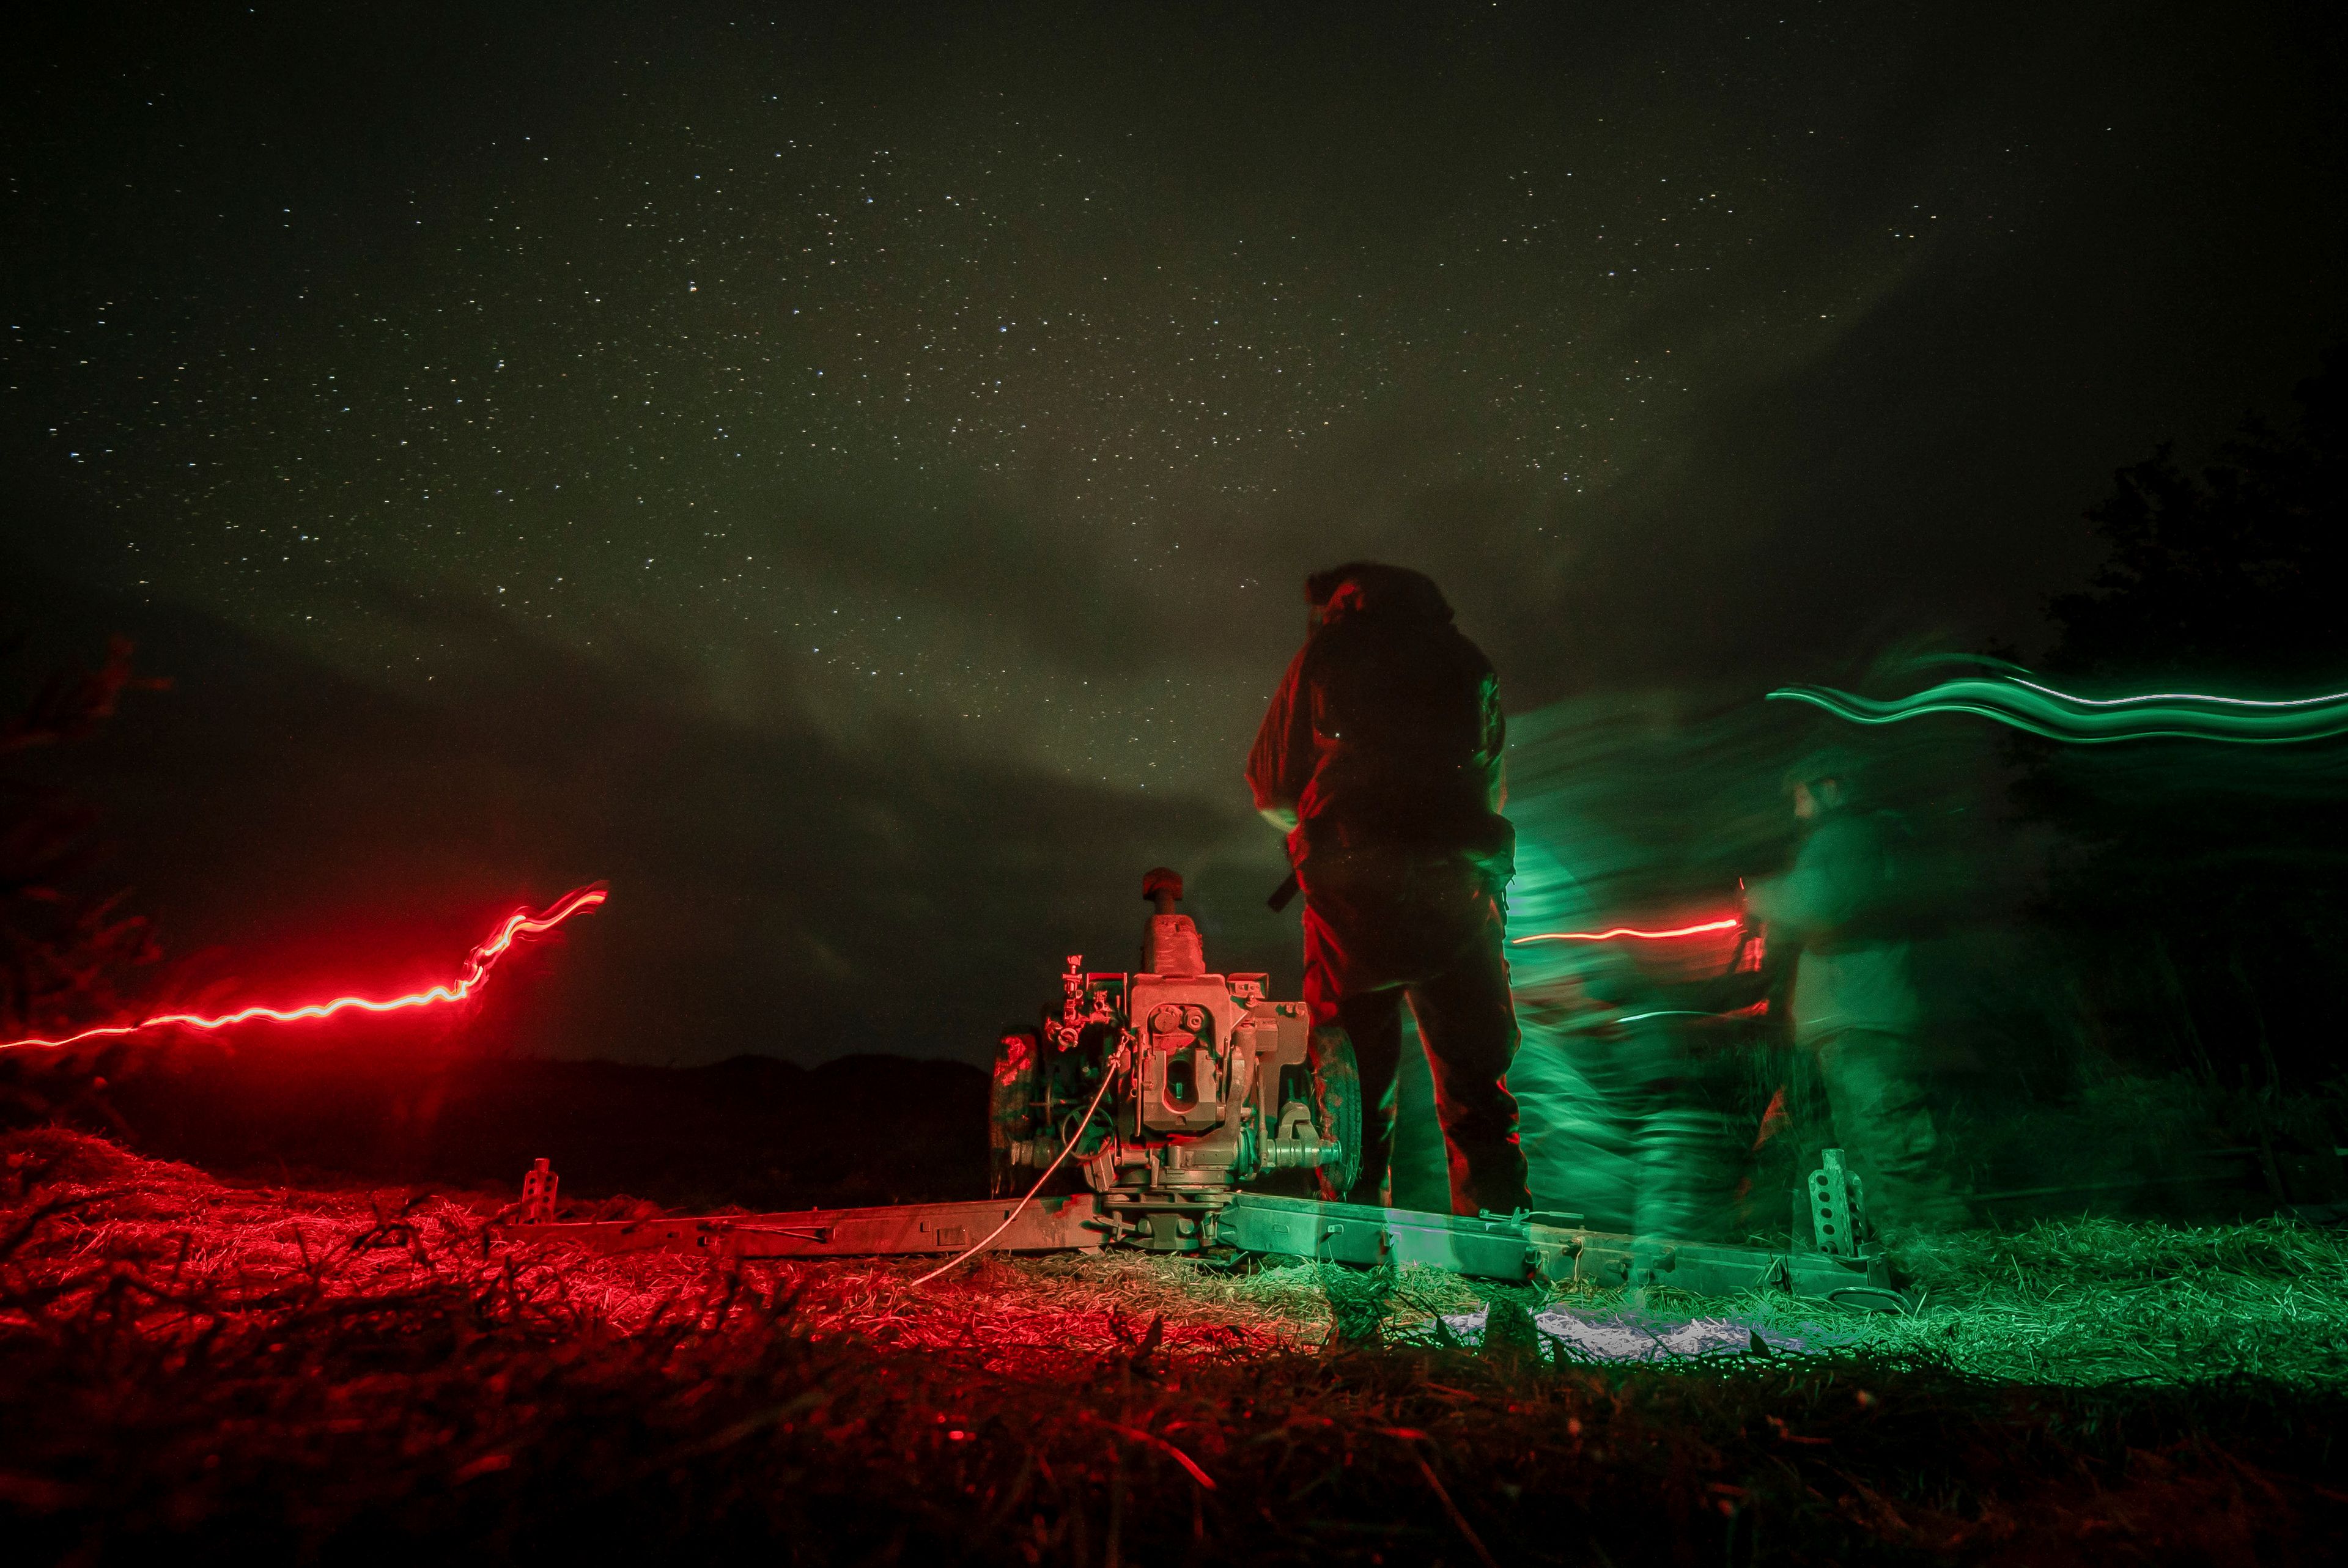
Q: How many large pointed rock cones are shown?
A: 0